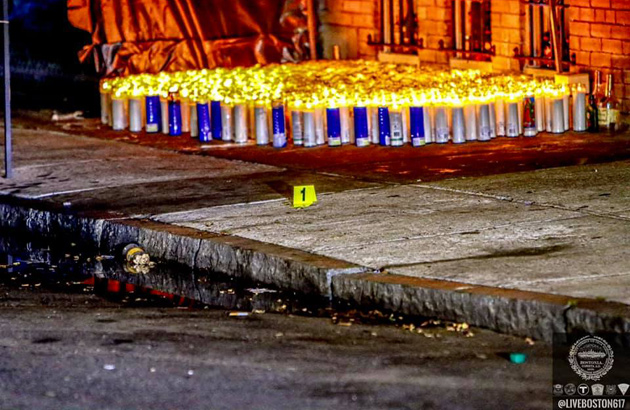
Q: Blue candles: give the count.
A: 9